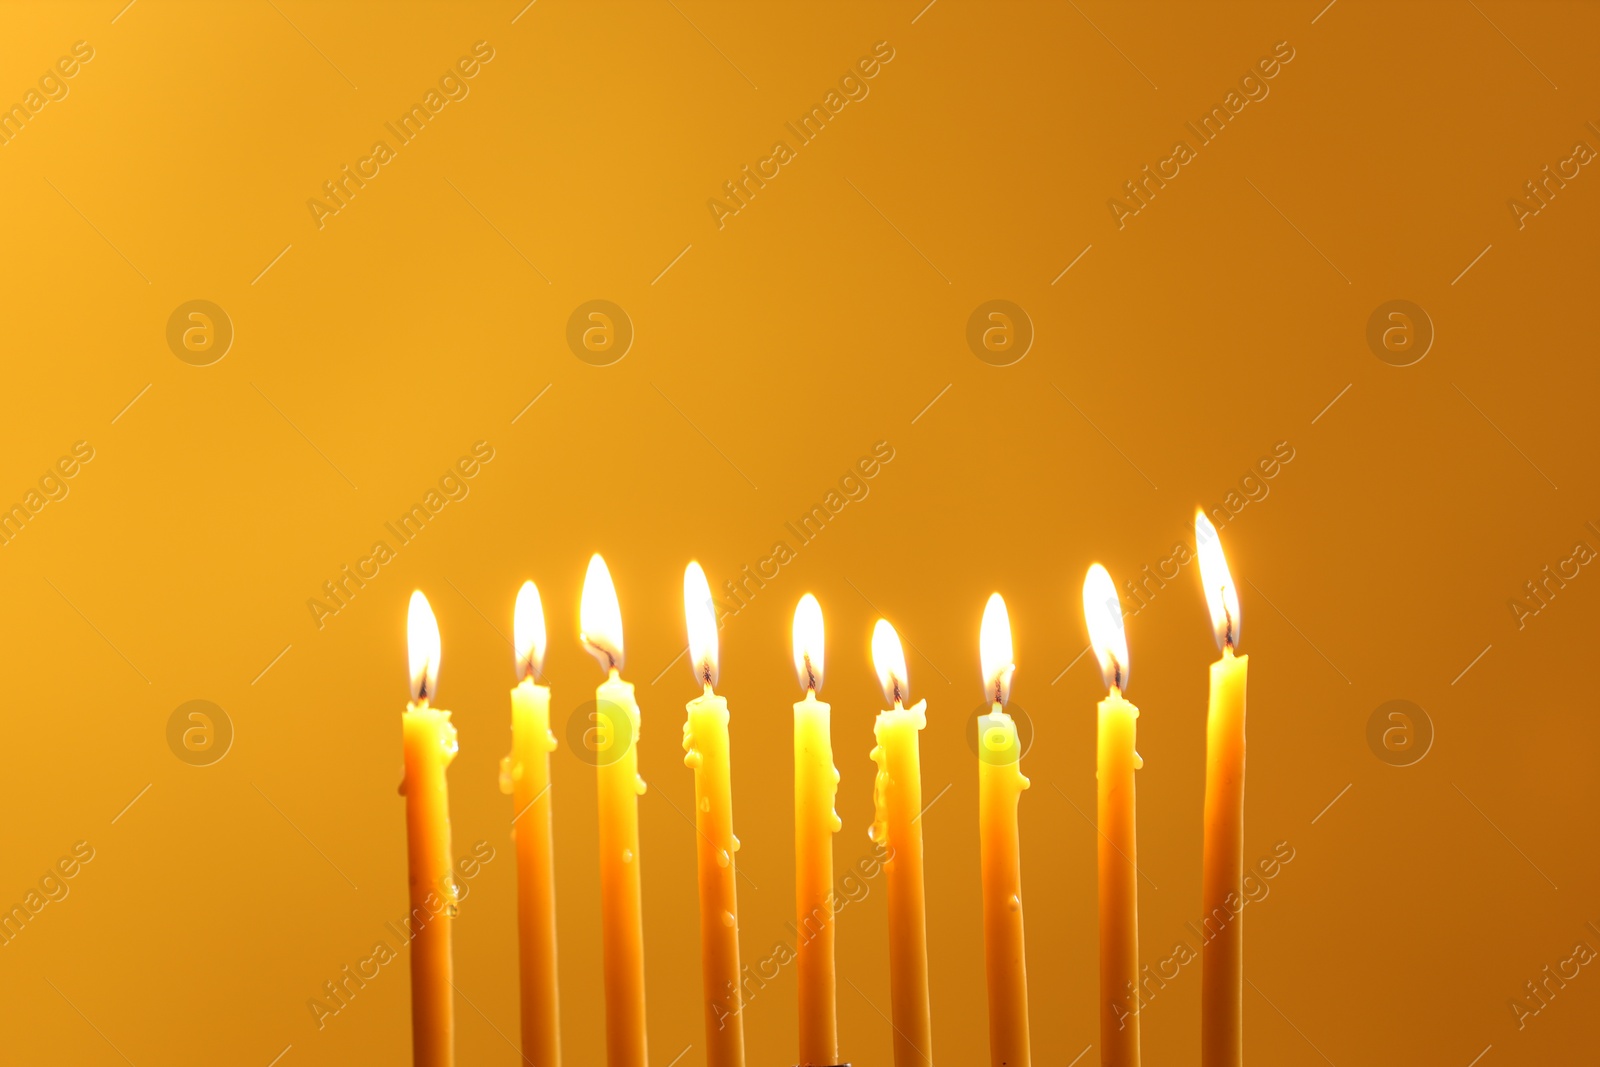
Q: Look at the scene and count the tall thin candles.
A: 9